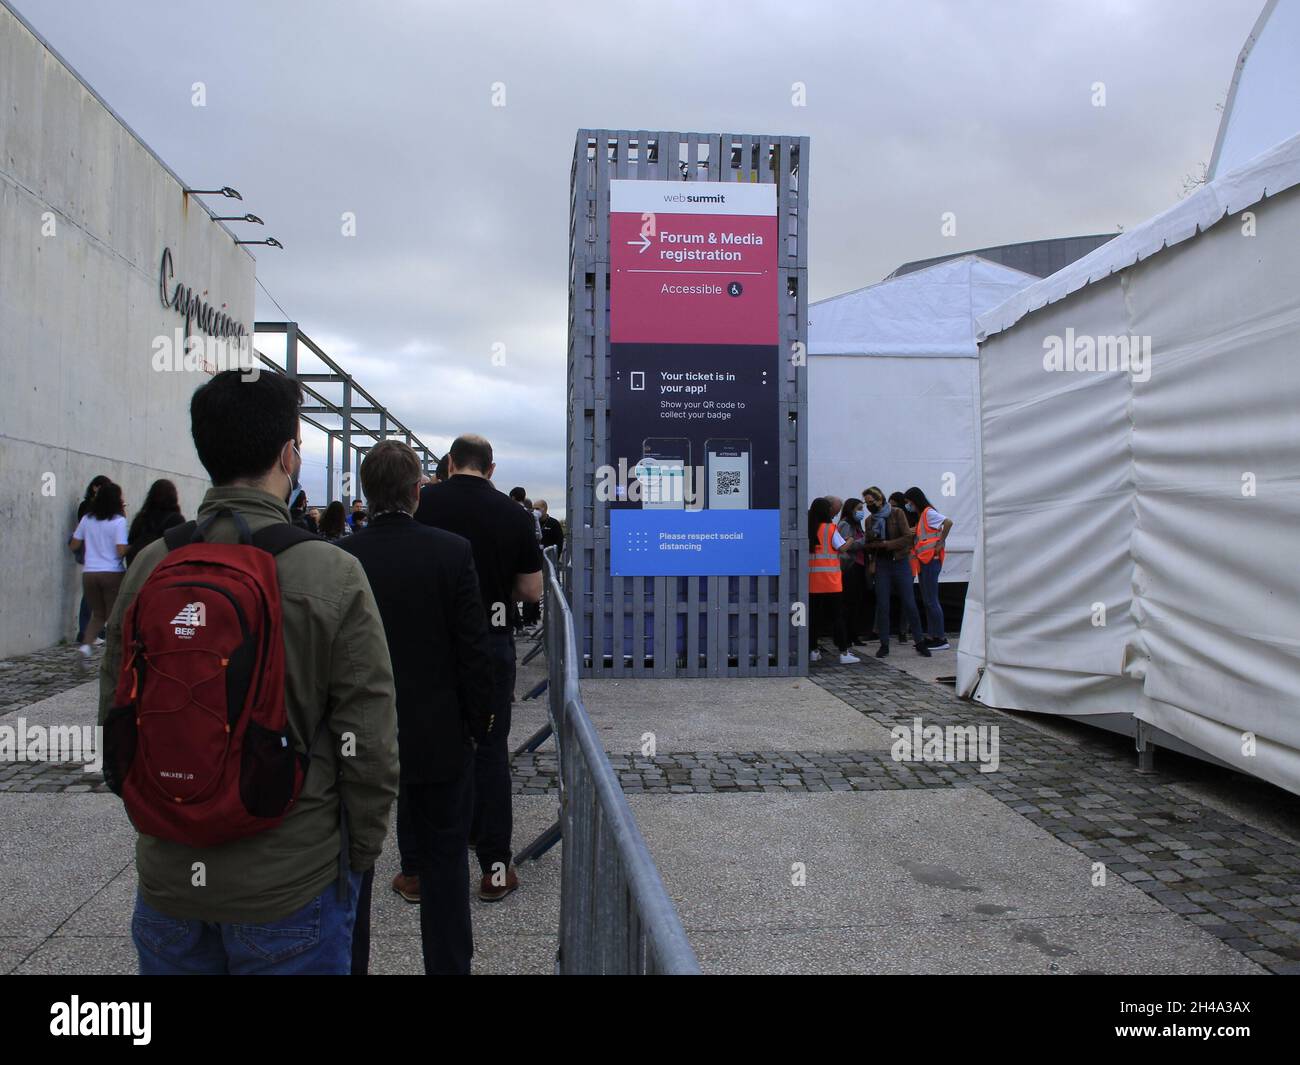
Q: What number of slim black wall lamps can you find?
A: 3